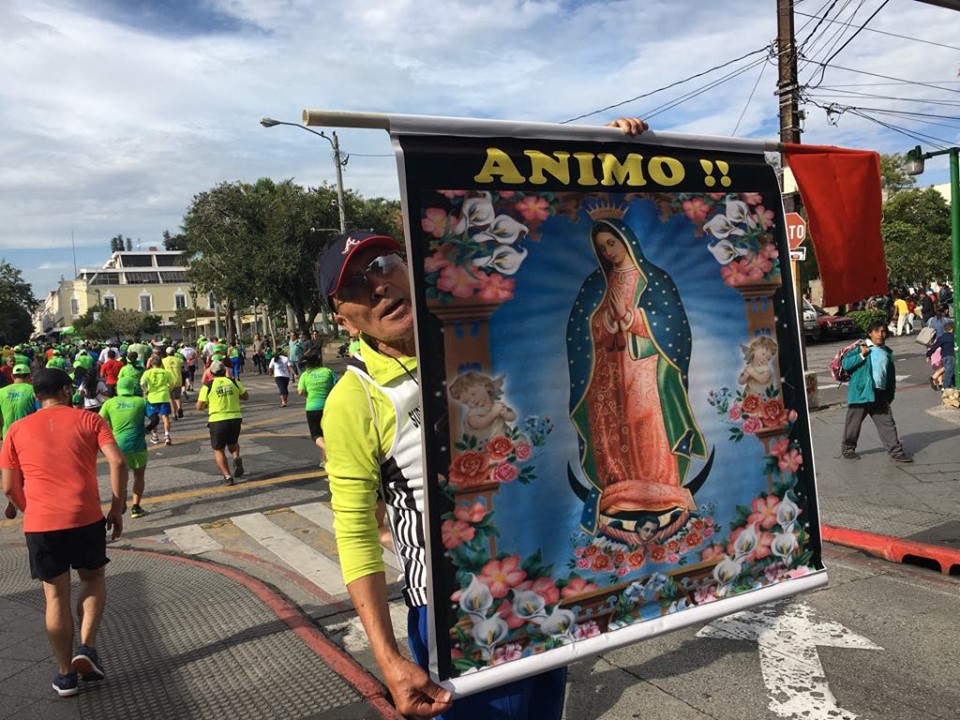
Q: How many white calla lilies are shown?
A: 14